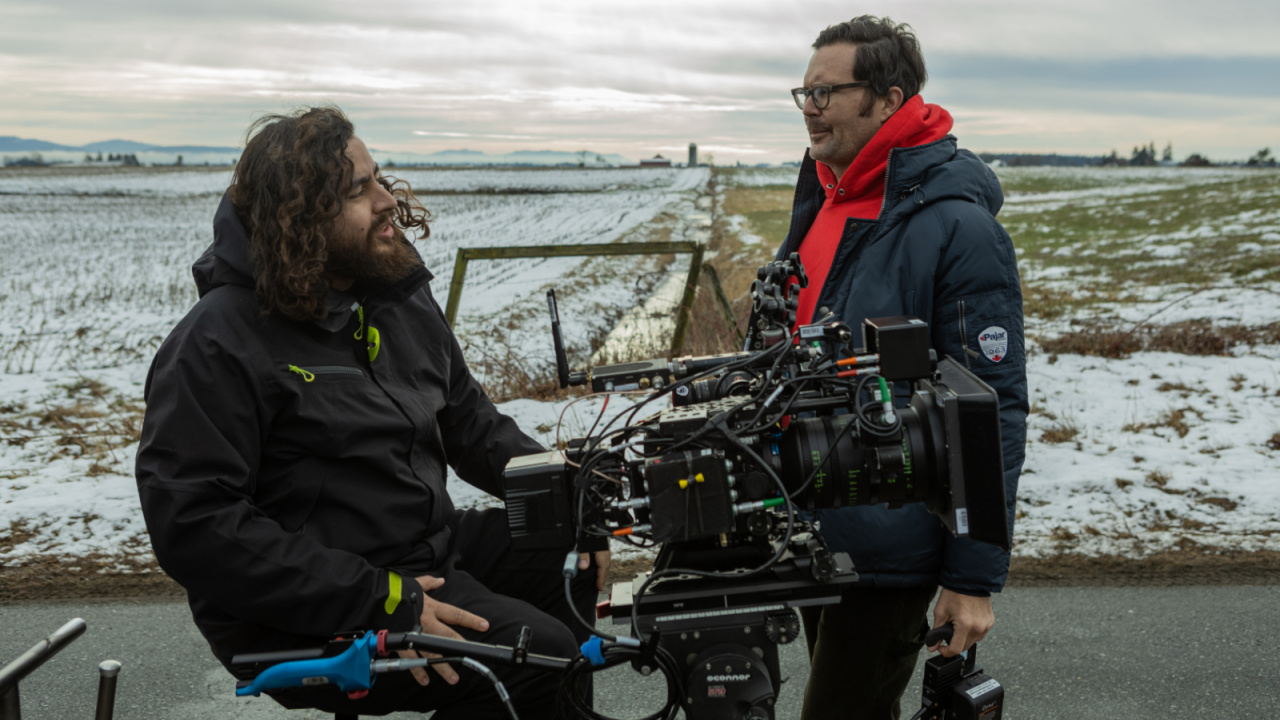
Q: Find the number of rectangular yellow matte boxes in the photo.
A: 0